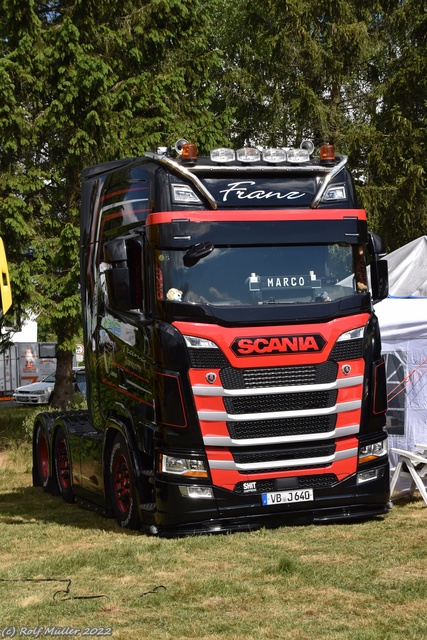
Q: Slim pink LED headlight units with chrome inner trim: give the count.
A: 0